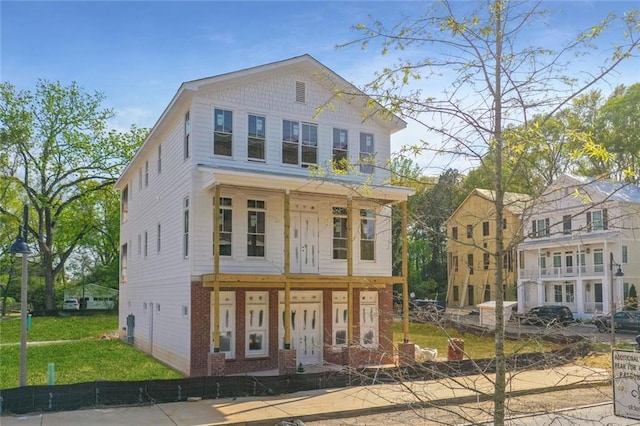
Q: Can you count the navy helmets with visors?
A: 0